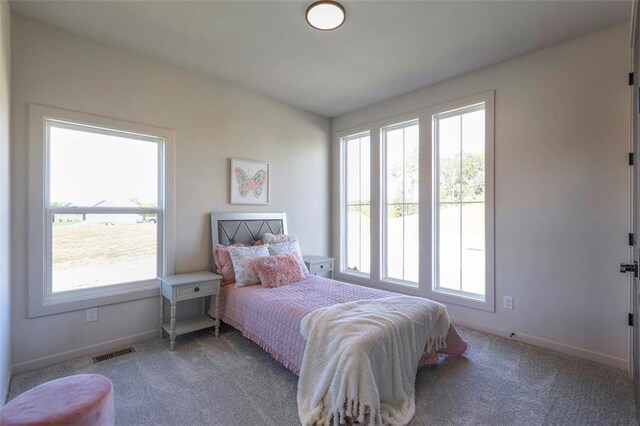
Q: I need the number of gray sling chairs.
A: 0